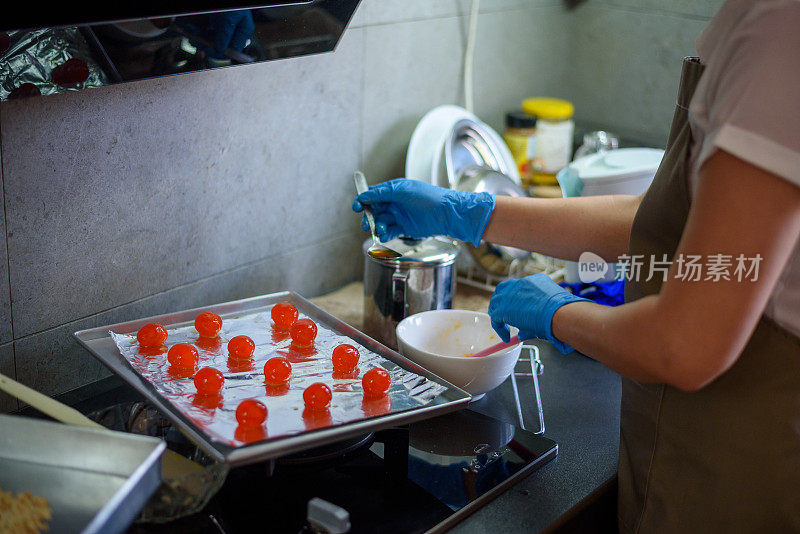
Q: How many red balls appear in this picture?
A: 12